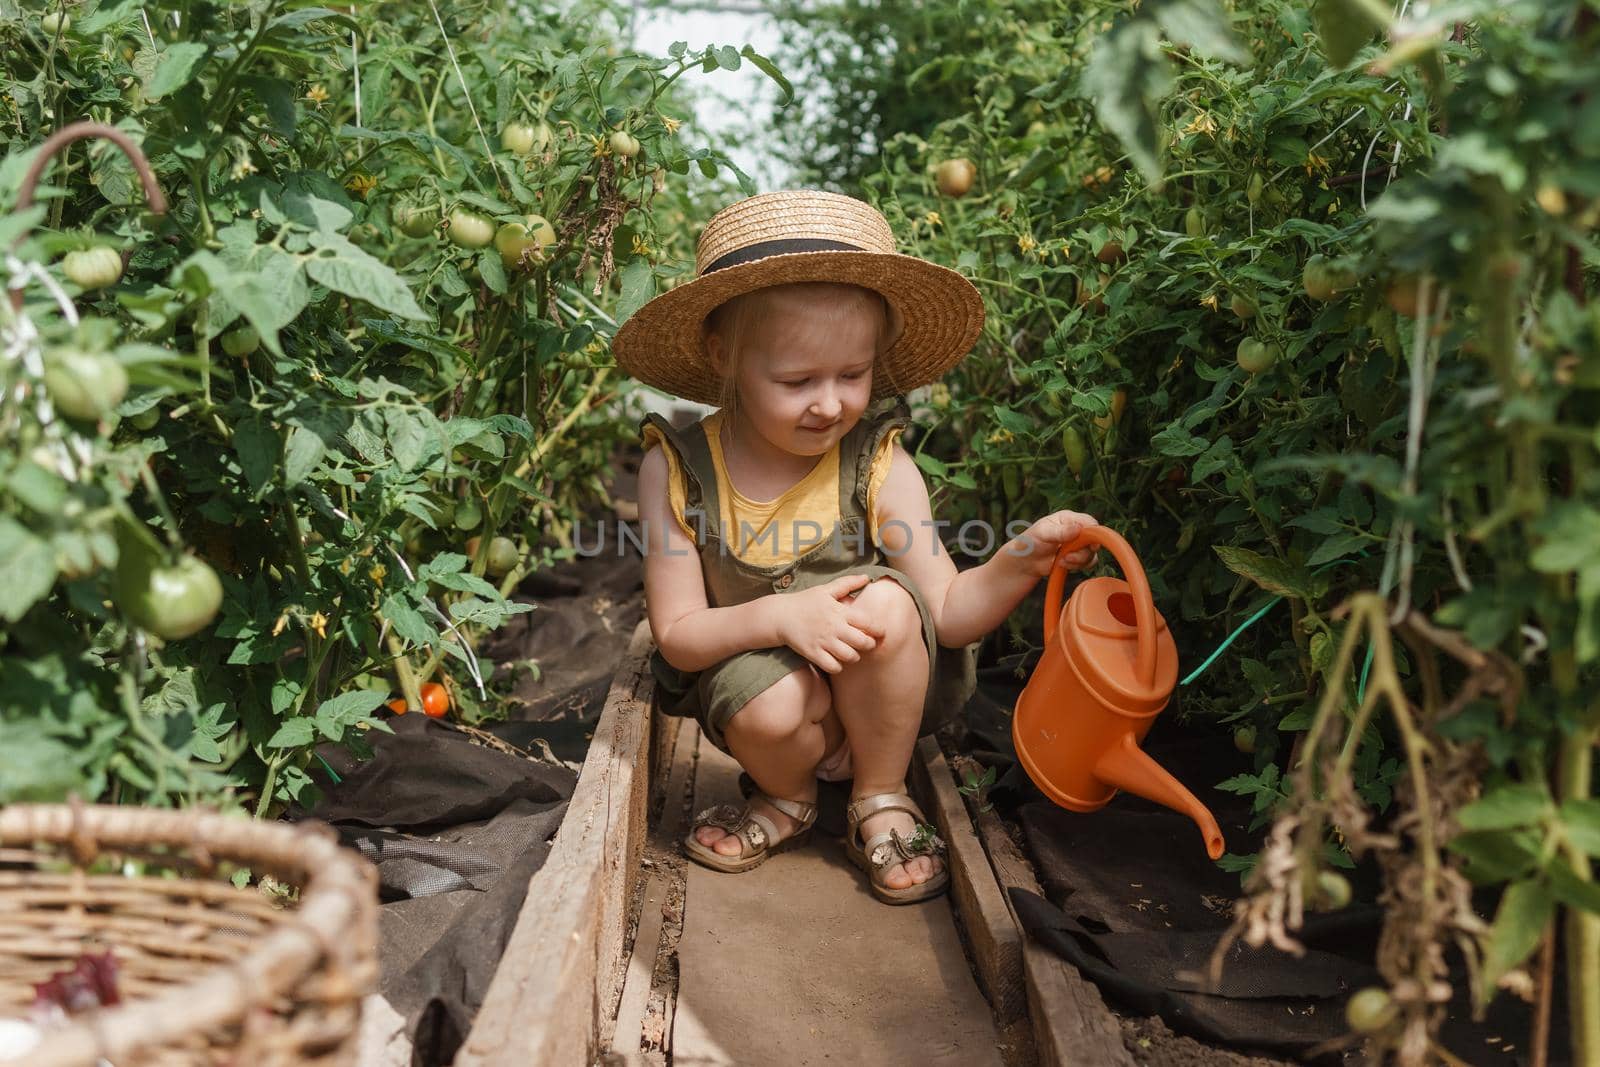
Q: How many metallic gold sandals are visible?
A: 2